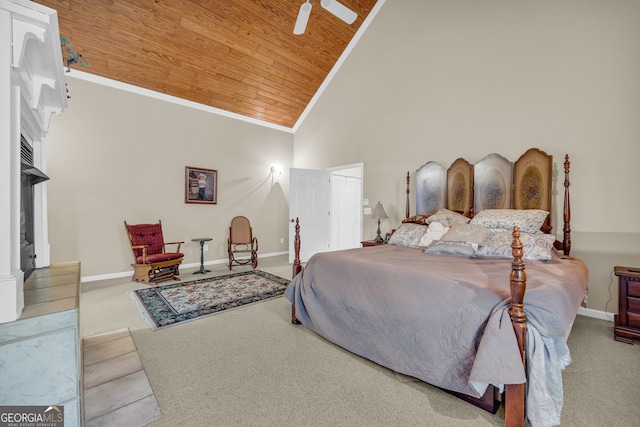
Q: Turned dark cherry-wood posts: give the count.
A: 4